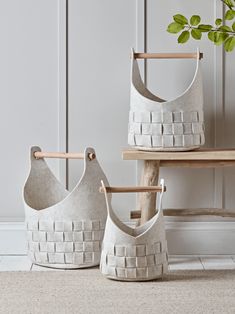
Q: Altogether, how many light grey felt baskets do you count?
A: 3